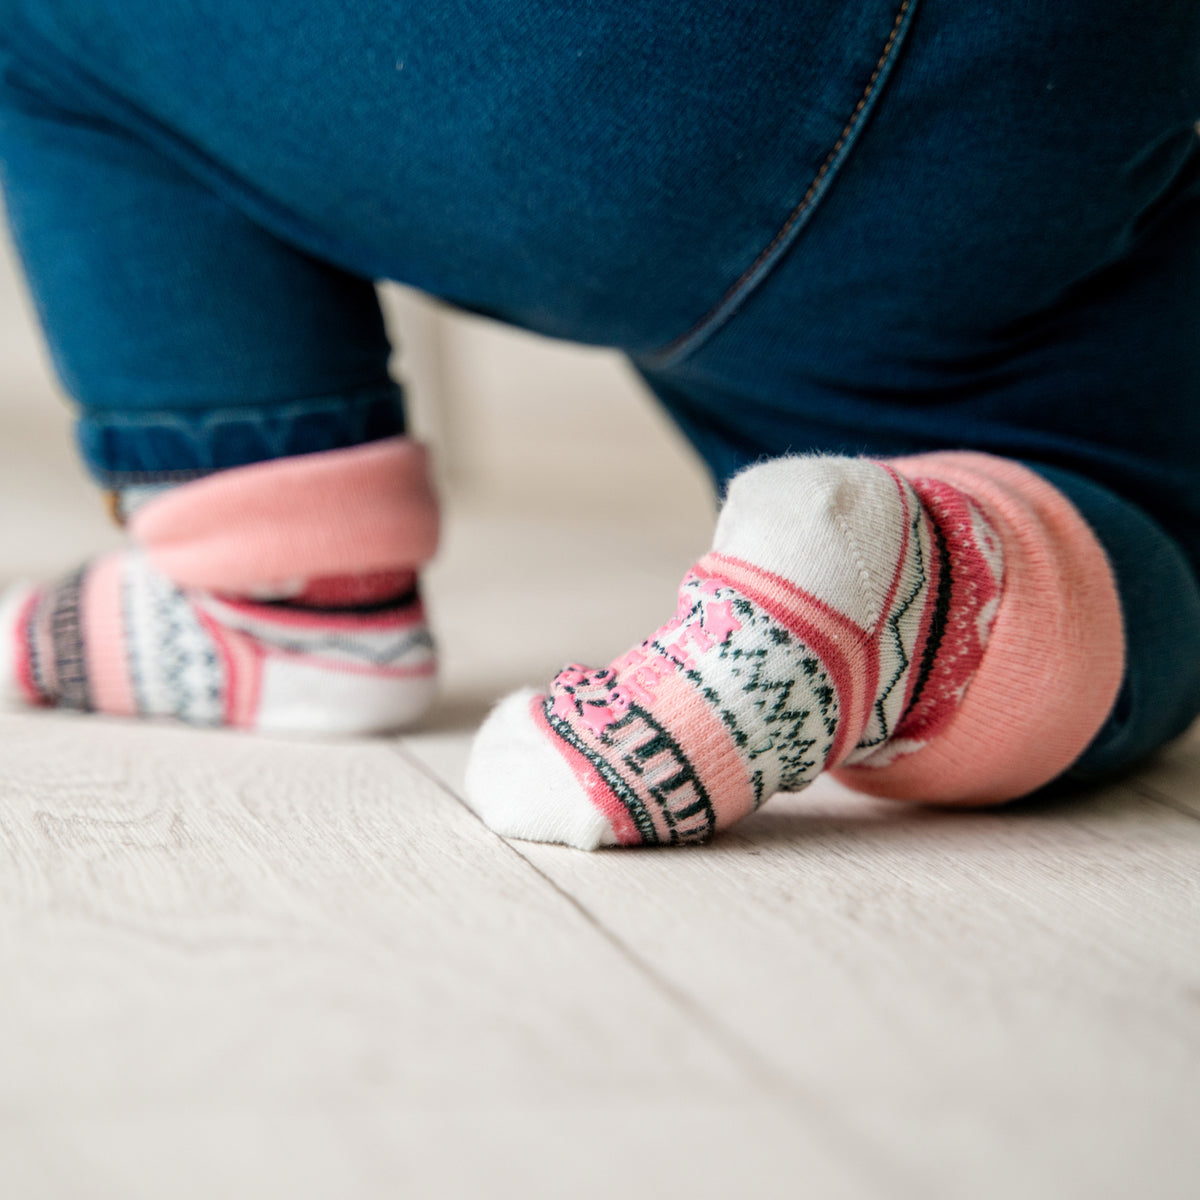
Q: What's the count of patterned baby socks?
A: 2